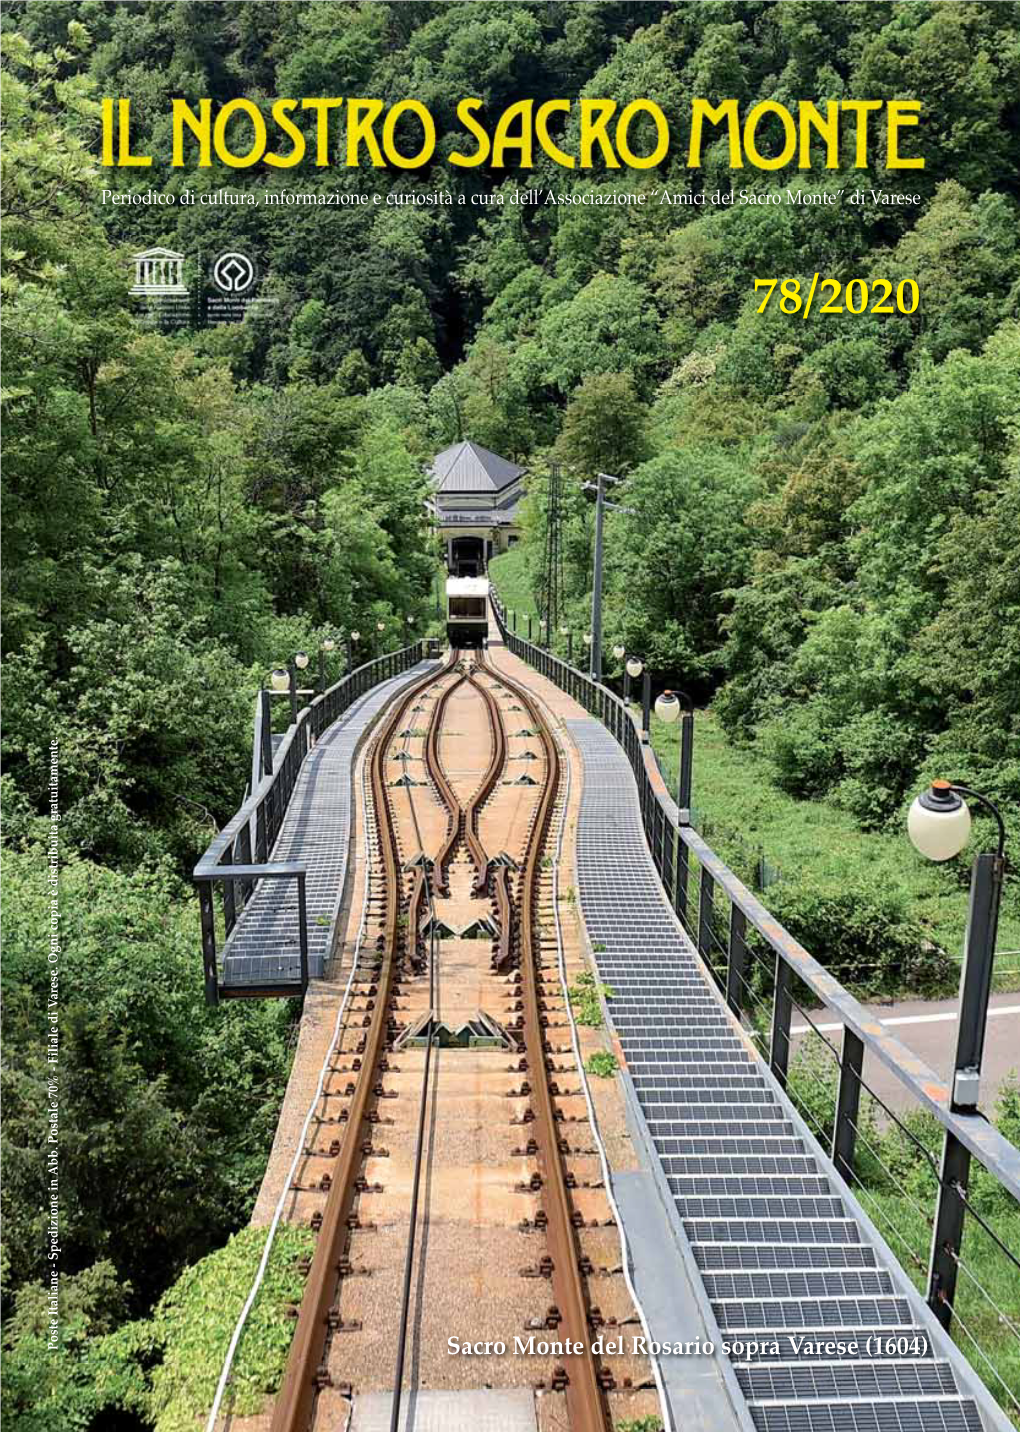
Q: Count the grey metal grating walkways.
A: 2